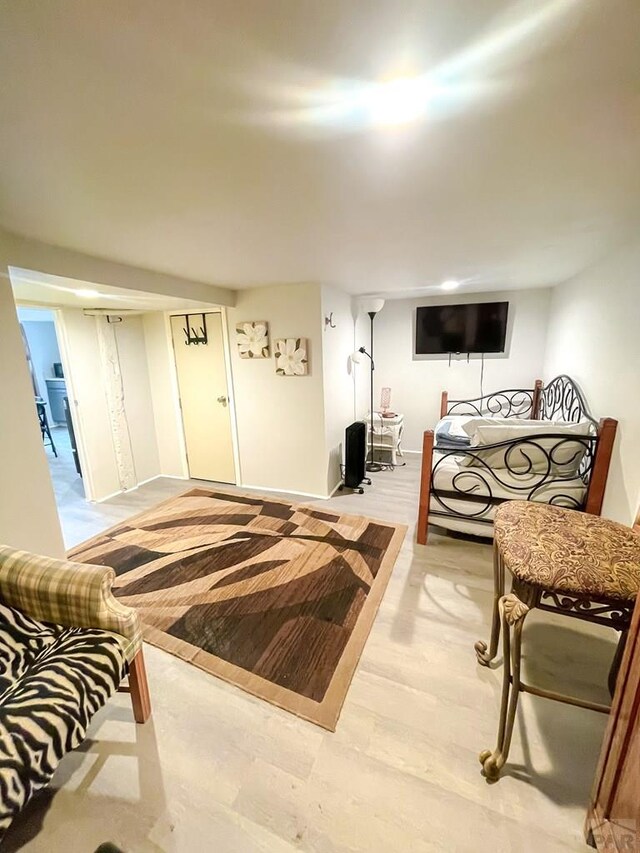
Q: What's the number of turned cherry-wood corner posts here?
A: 4